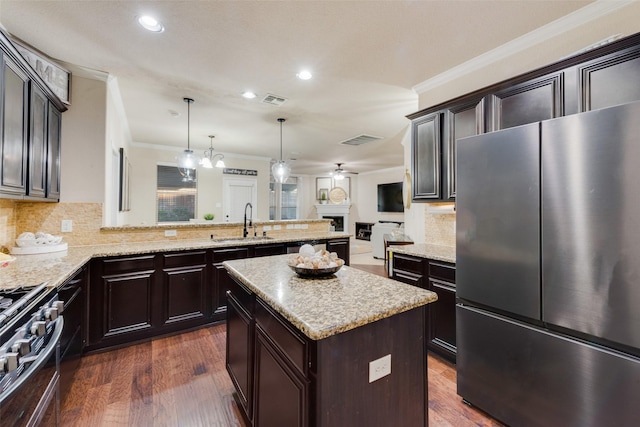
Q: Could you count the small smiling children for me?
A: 0